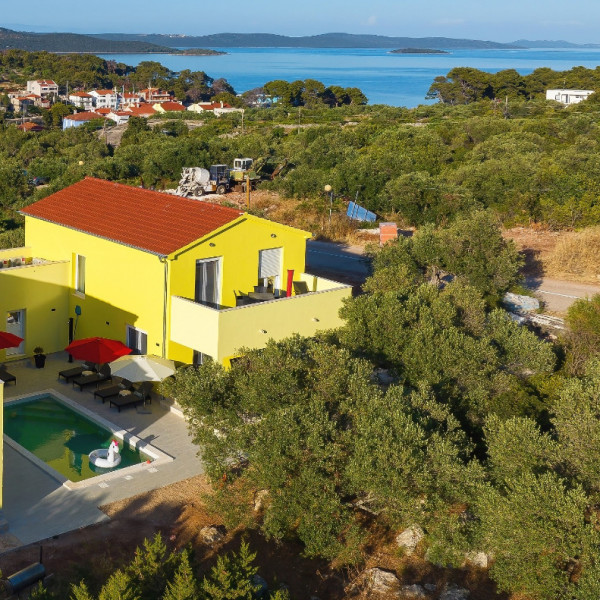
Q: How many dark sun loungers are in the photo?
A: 5